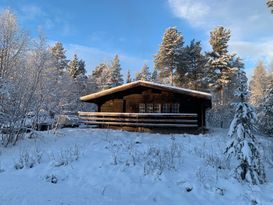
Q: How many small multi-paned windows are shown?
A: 5